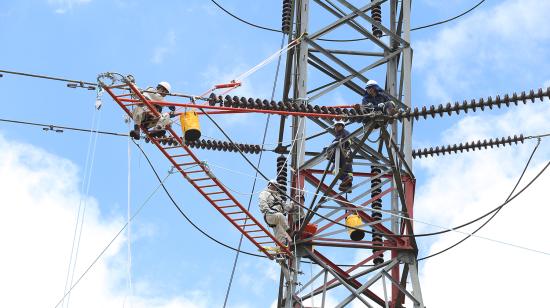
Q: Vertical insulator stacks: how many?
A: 4